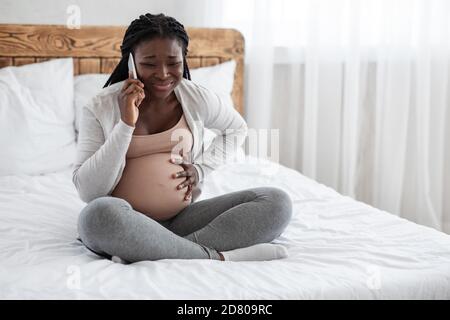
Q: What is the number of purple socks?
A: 0